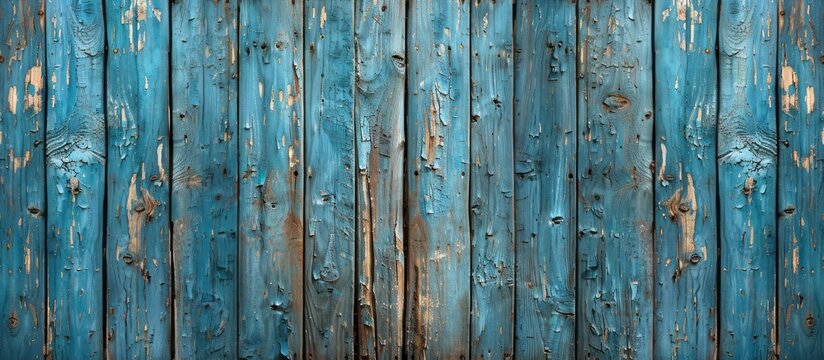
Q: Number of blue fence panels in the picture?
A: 14